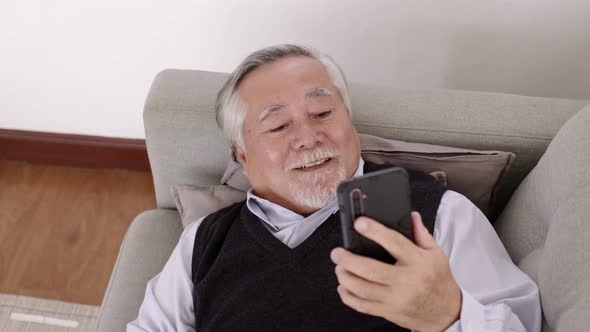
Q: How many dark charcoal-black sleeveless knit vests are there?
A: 1